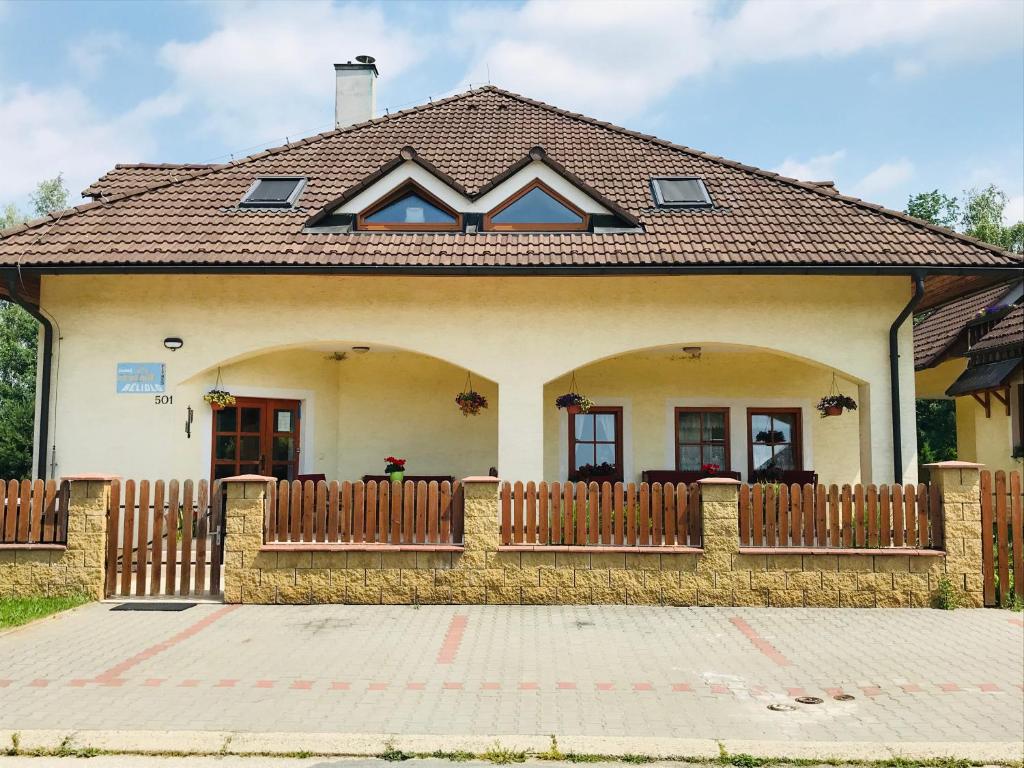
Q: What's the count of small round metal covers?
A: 3